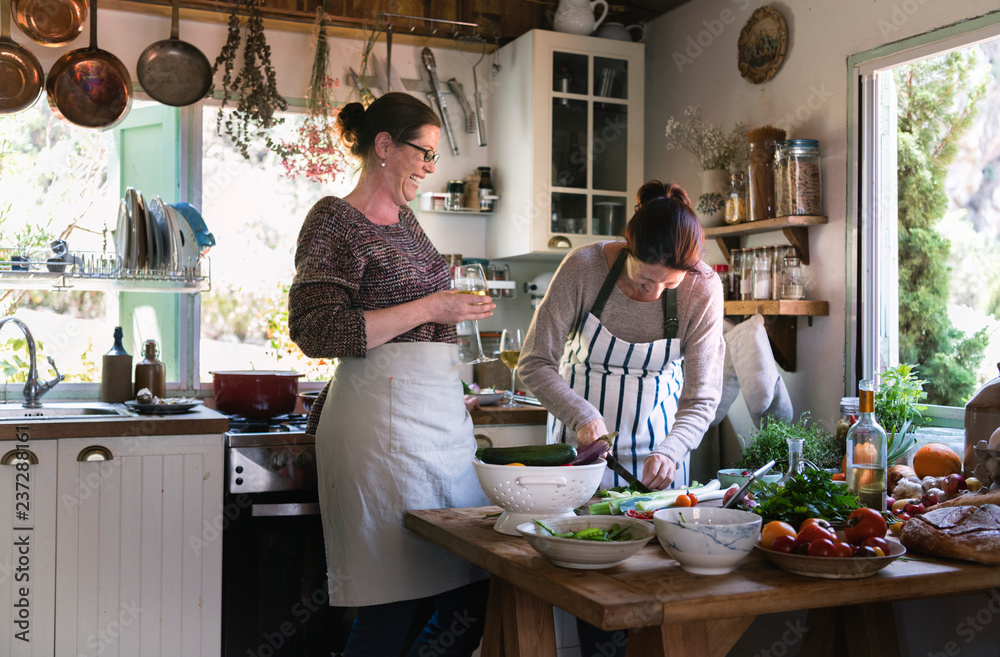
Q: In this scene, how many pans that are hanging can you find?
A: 4